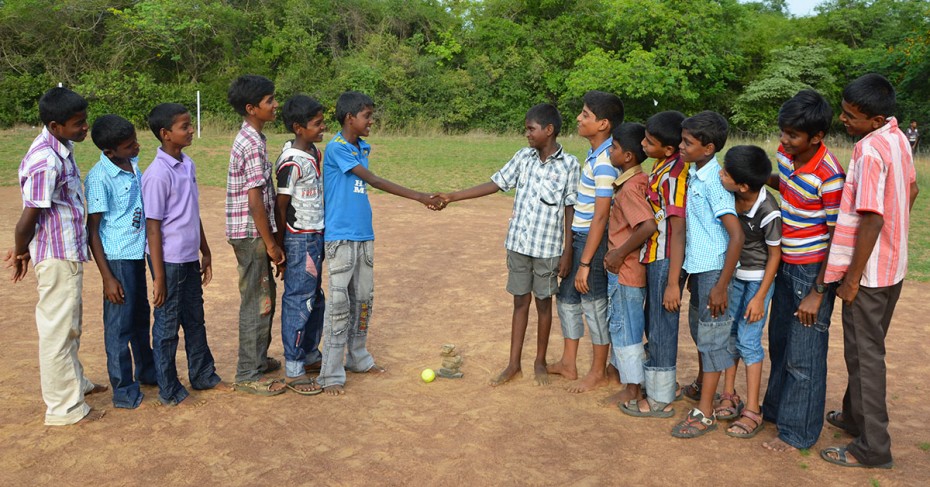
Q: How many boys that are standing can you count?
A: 14